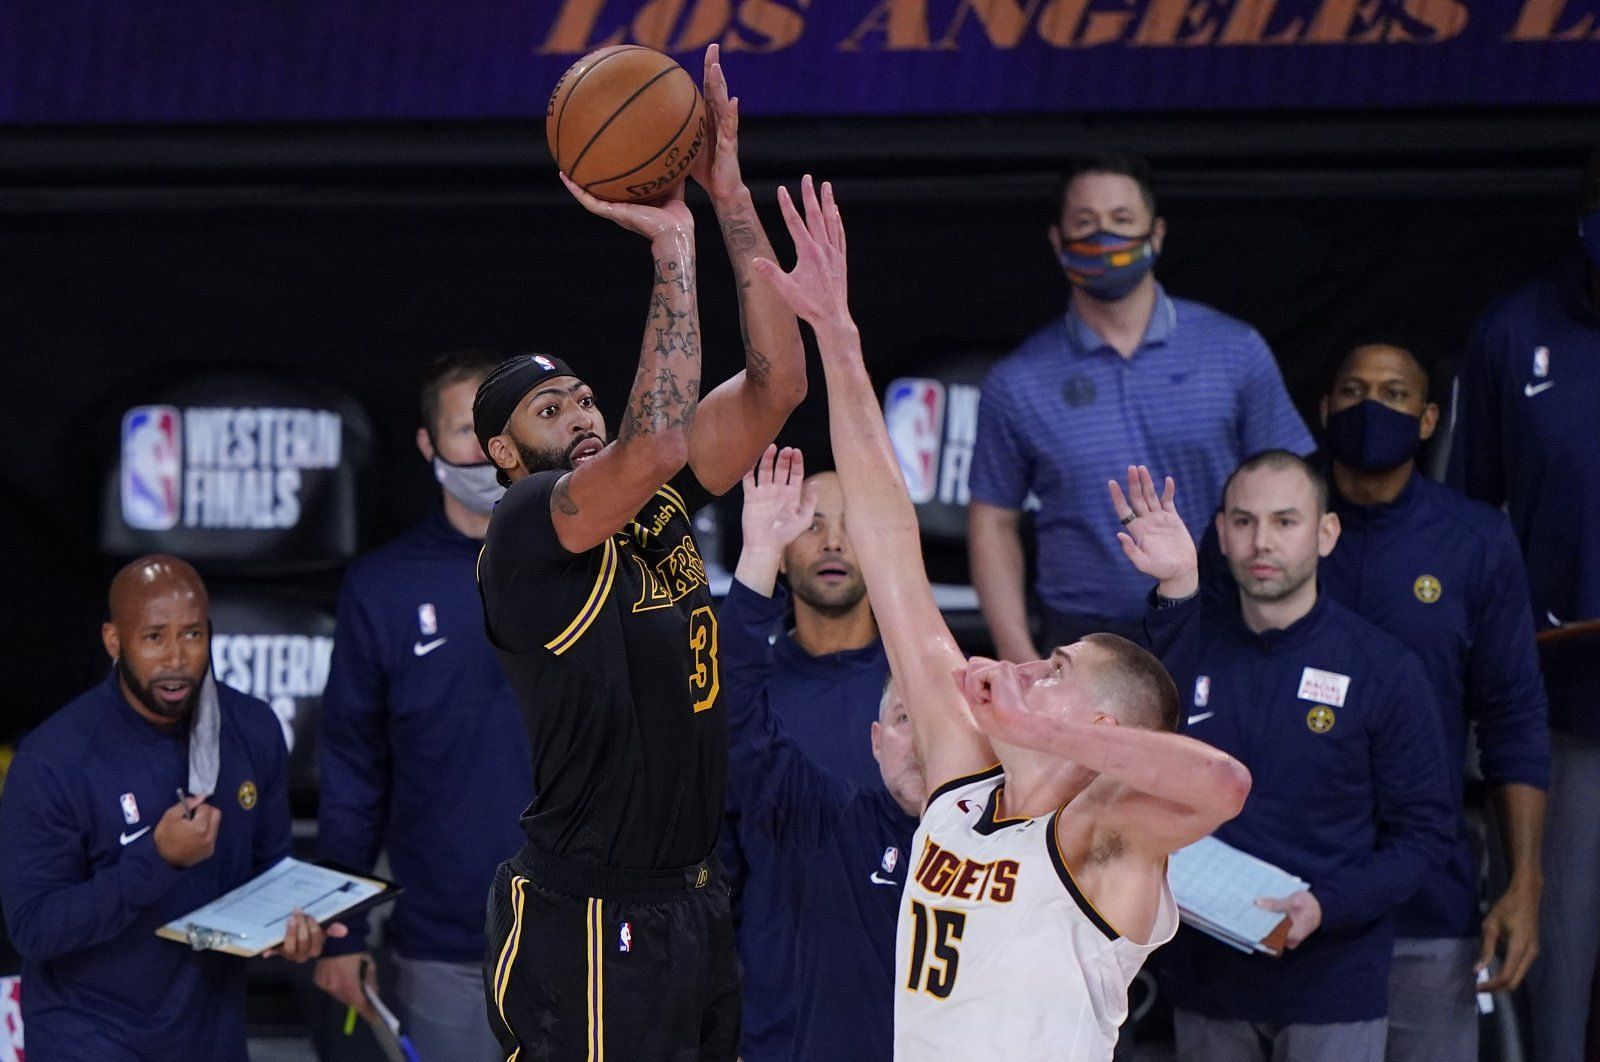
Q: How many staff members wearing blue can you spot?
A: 8